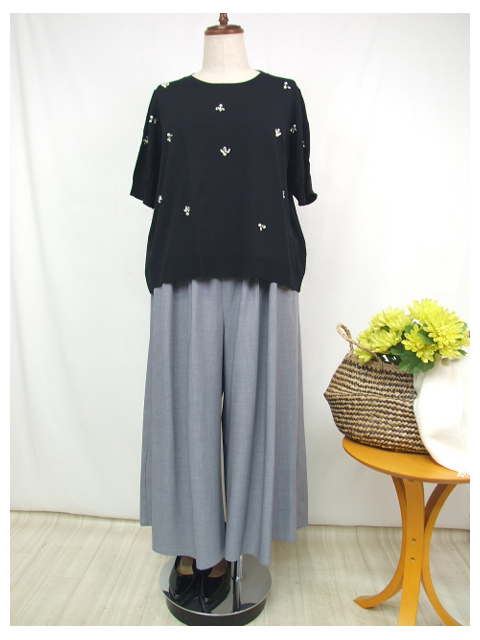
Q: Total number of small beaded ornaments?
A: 14